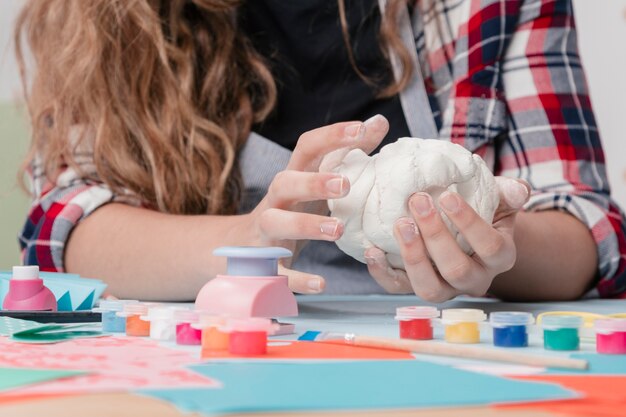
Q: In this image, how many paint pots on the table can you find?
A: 11